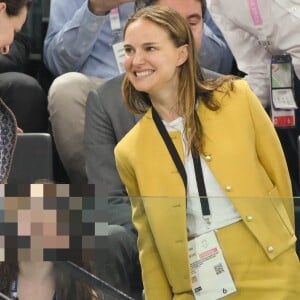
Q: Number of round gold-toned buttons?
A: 4